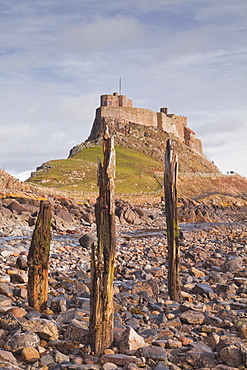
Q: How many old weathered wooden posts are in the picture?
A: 3